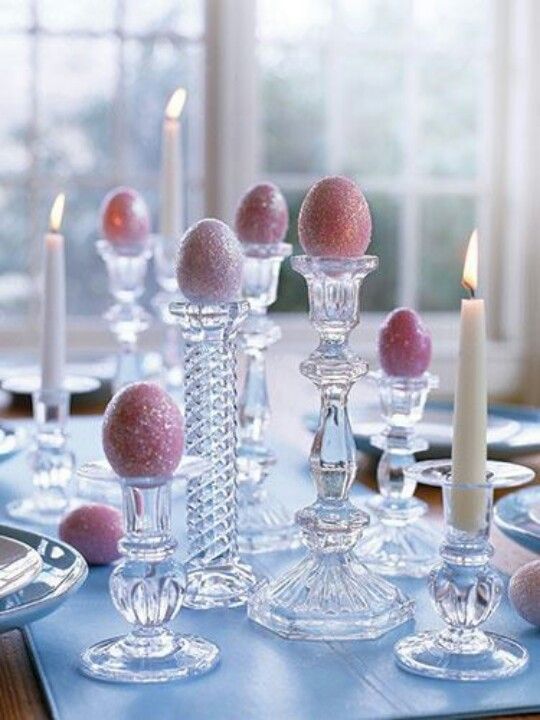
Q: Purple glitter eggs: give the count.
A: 8